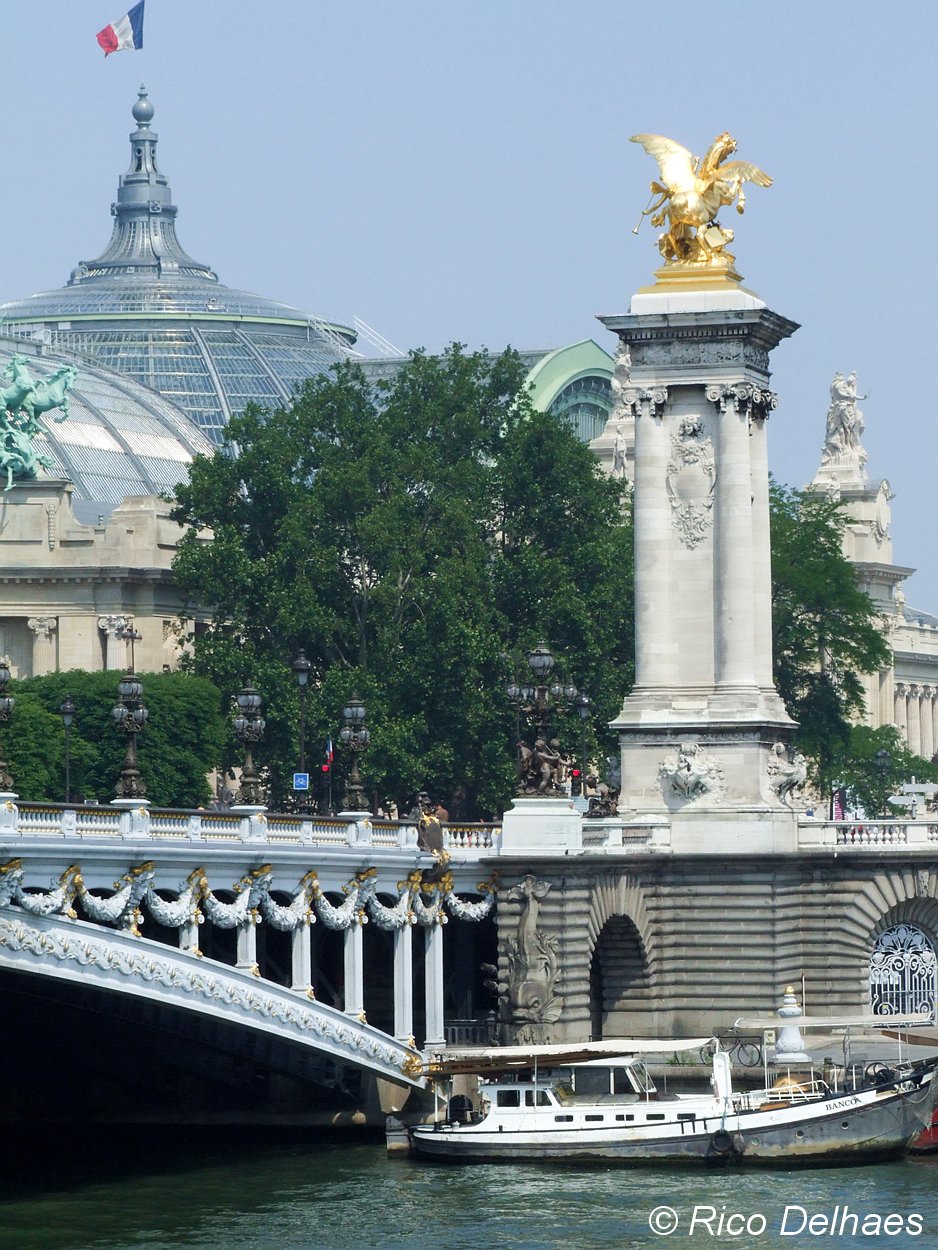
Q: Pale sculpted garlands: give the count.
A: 9